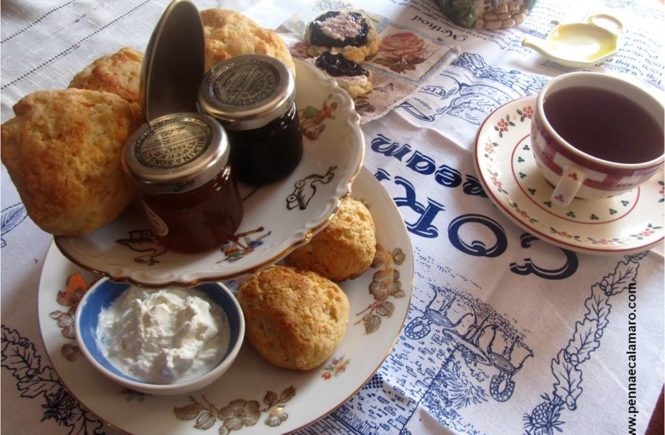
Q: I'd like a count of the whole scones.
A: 5